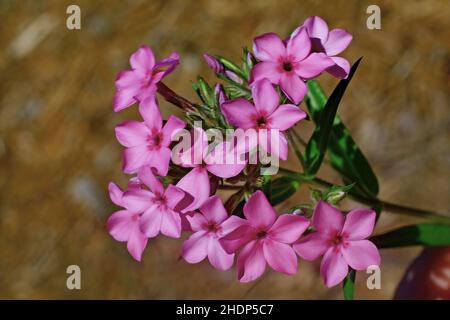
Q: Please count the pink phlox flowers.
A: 11